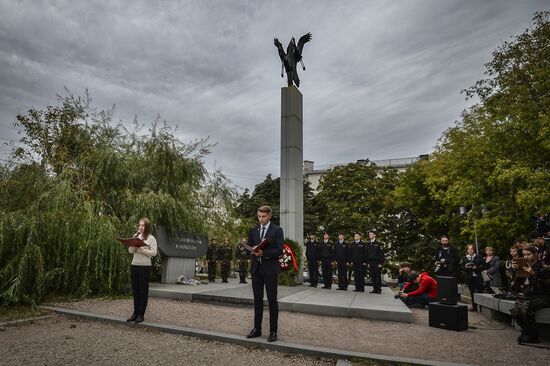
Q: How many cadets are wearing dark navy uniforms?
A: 5